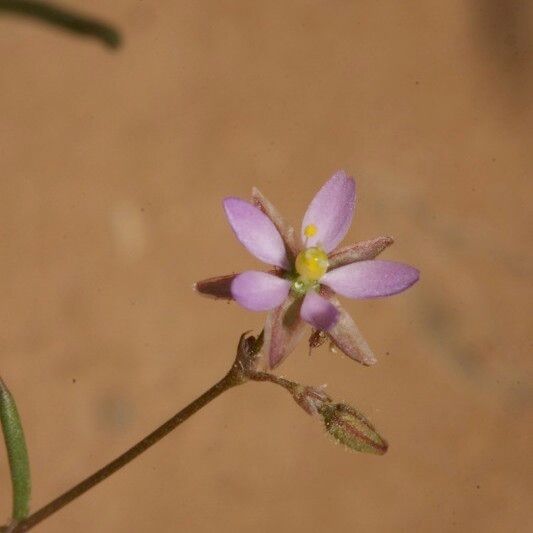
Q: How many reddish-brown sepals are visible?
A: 5